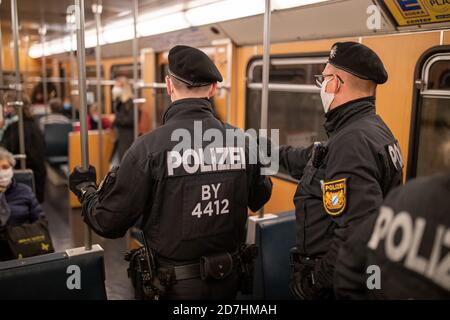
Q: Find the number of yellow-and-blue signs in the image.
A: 1